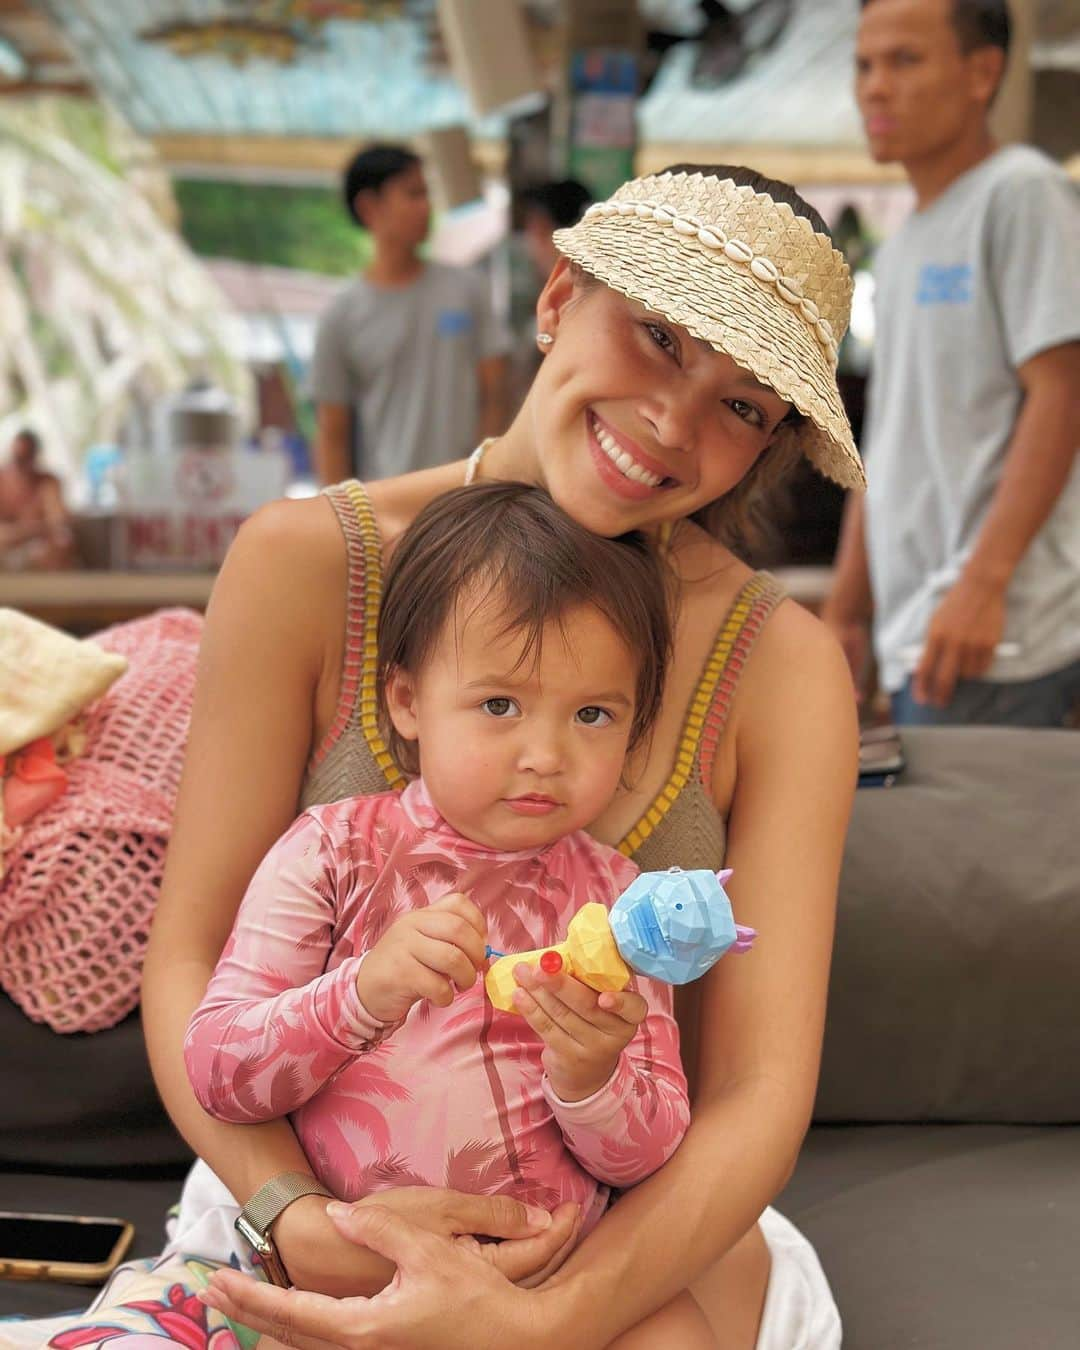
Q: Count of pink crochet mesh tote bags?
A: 1